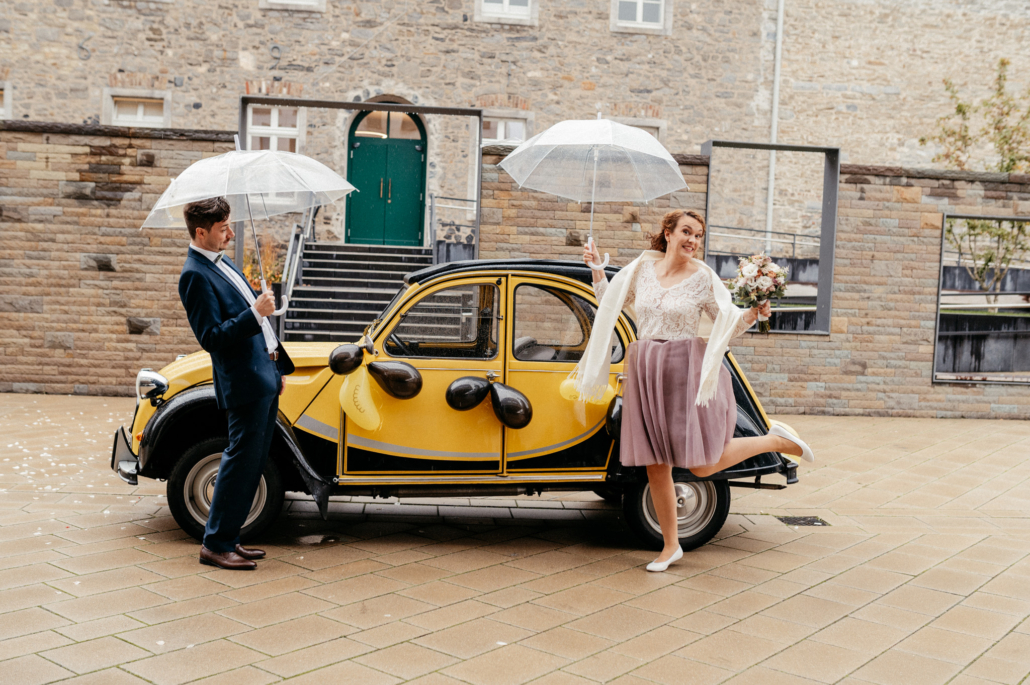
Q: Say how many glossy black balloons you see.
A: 5